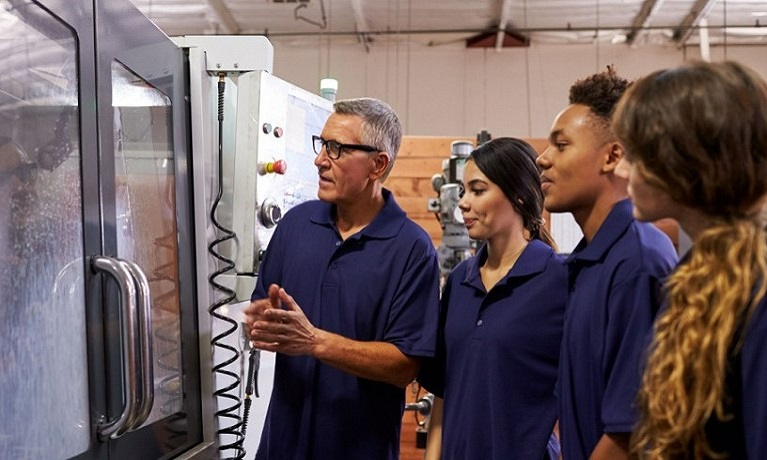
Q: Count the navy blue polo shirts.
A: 4